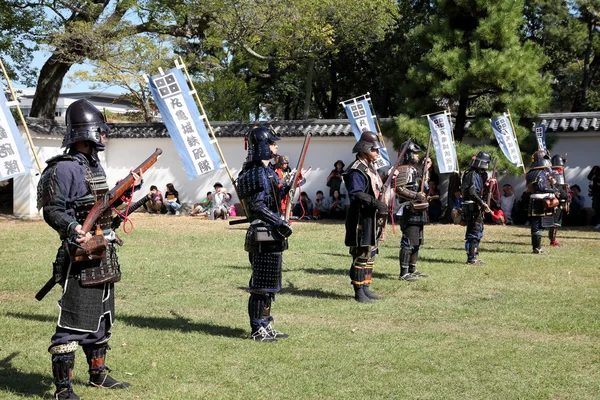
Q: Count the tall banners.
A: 6